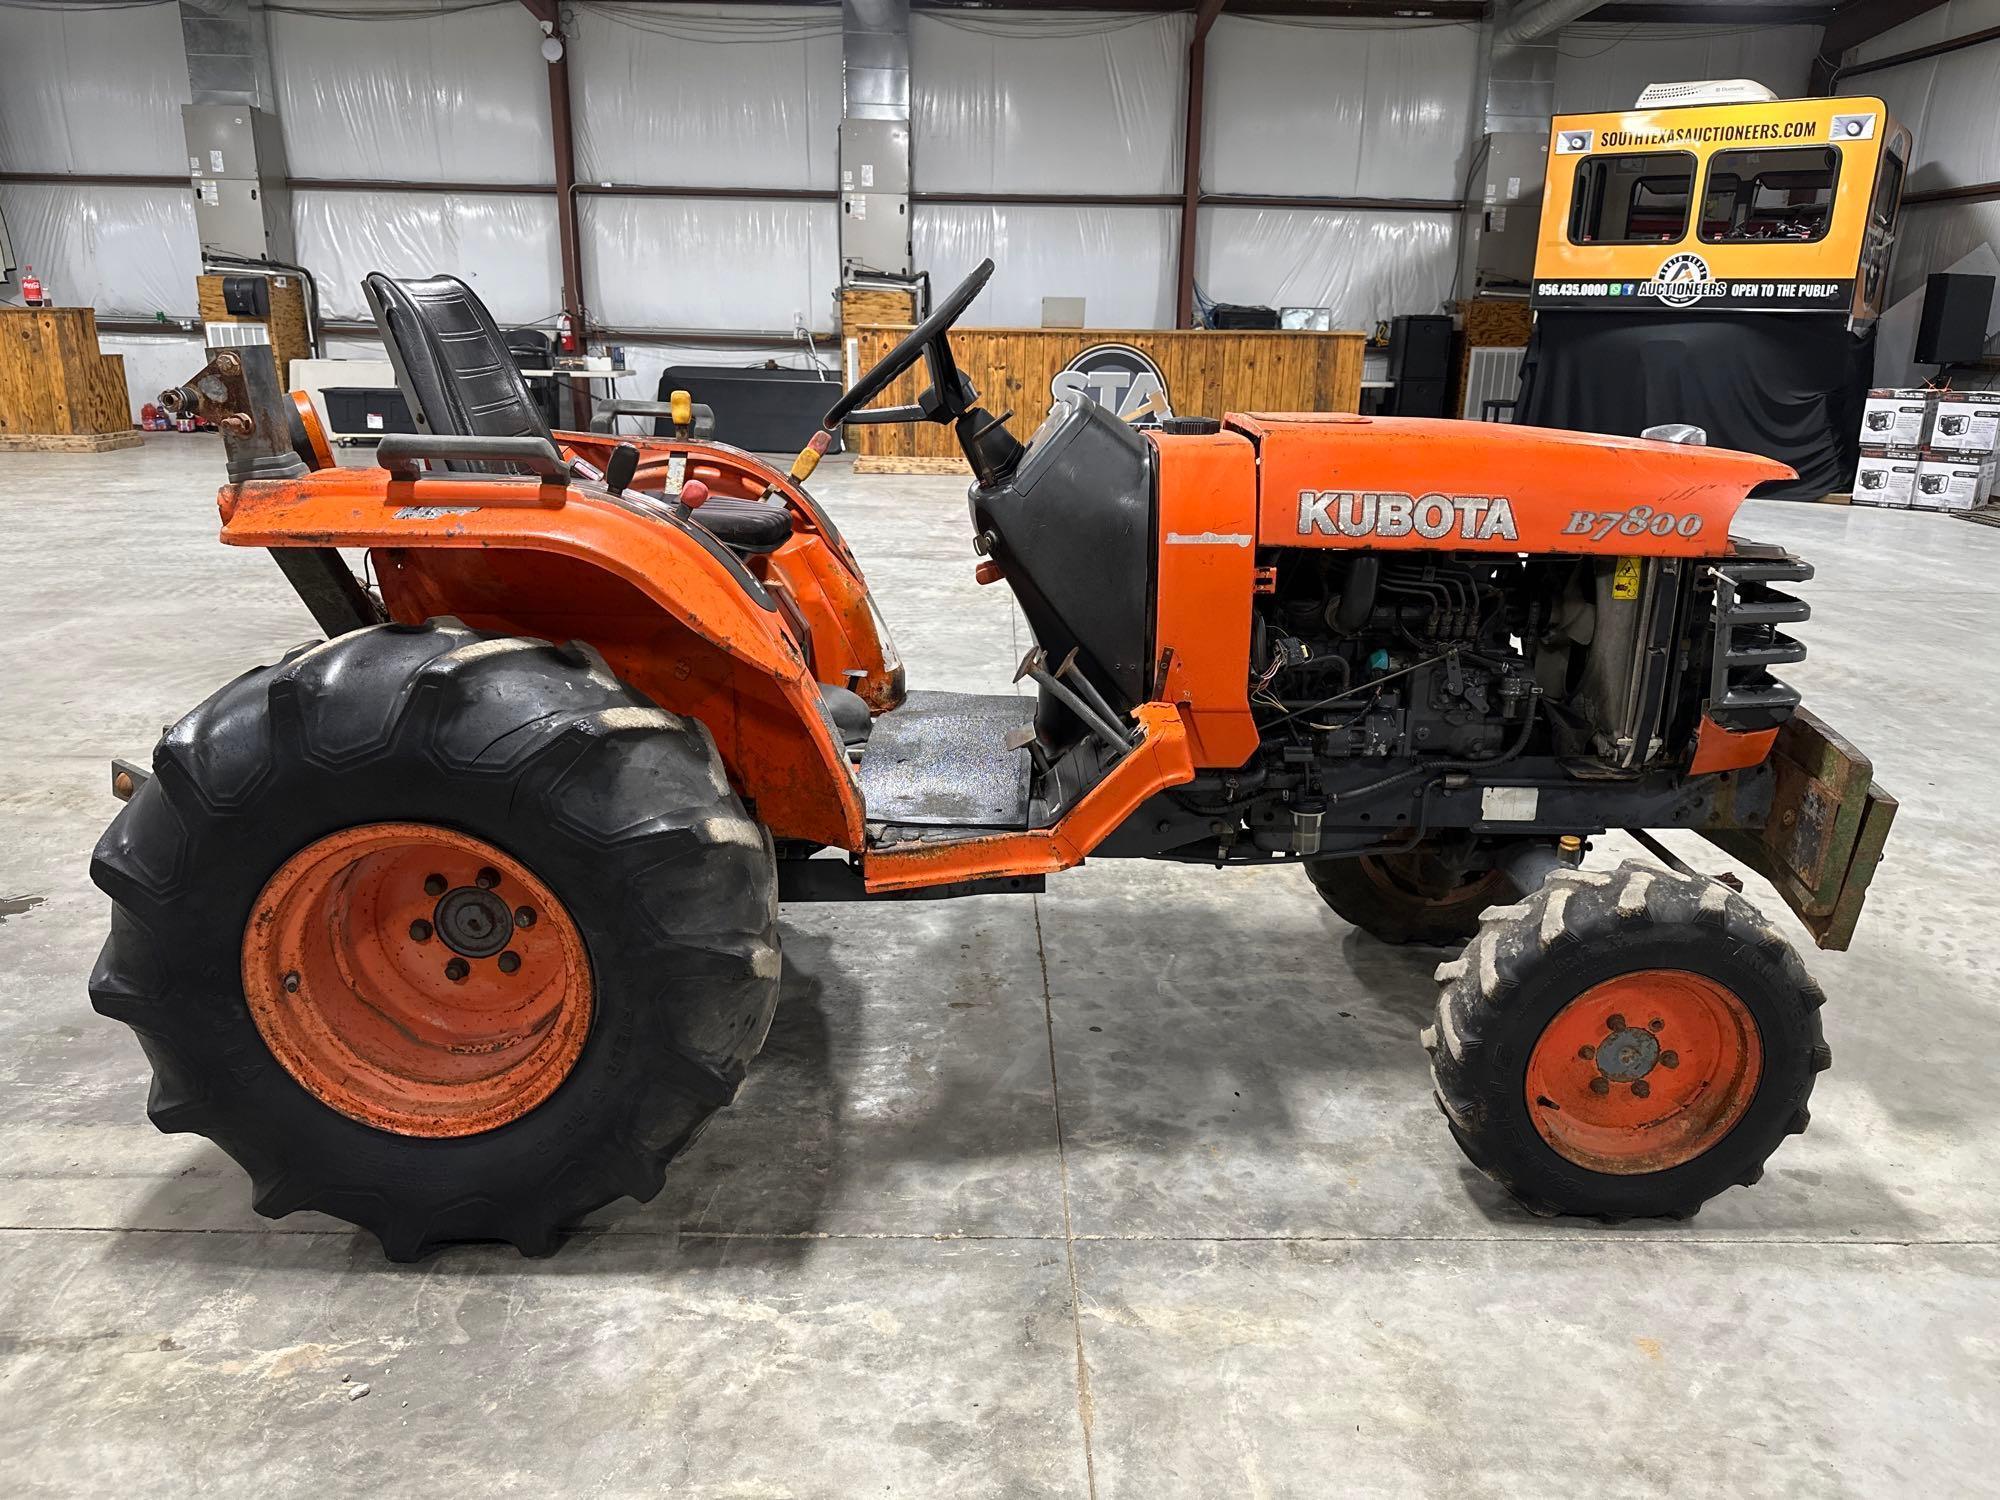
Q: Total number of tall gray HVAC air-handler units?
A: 3